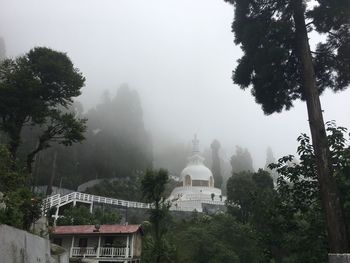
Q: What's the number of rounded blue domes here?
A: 0